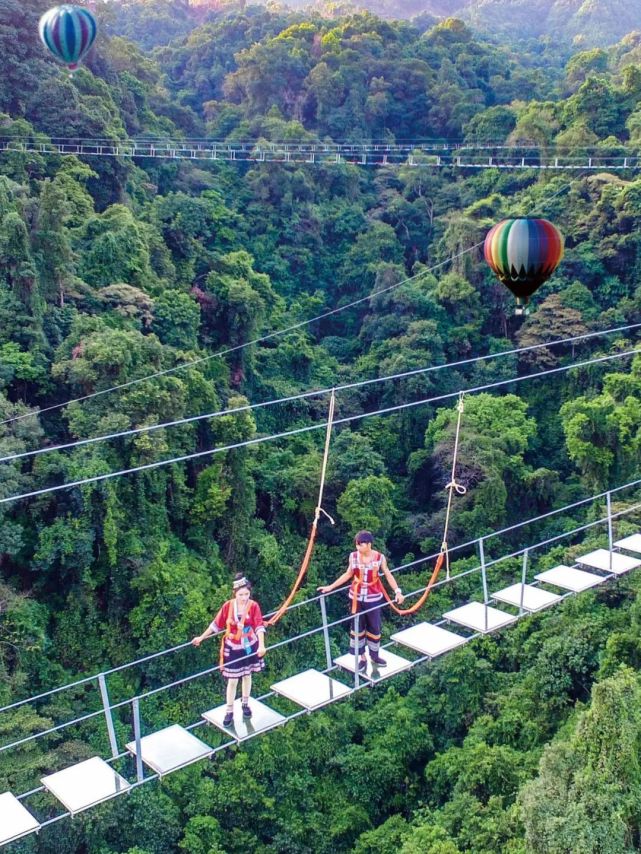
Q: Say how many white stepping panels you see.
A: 12